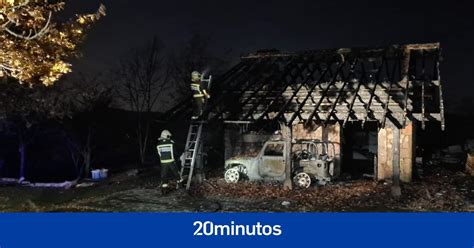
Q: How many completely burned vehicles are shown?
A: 1